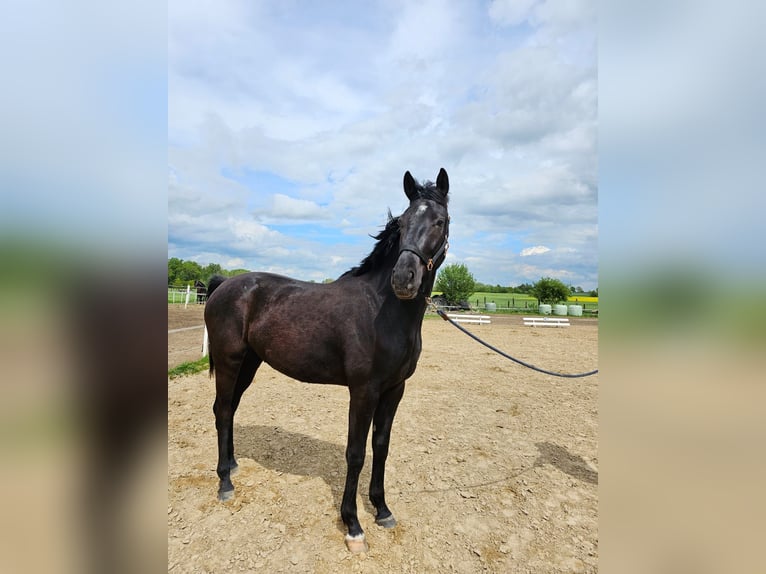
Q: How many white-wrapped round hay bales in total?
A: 4